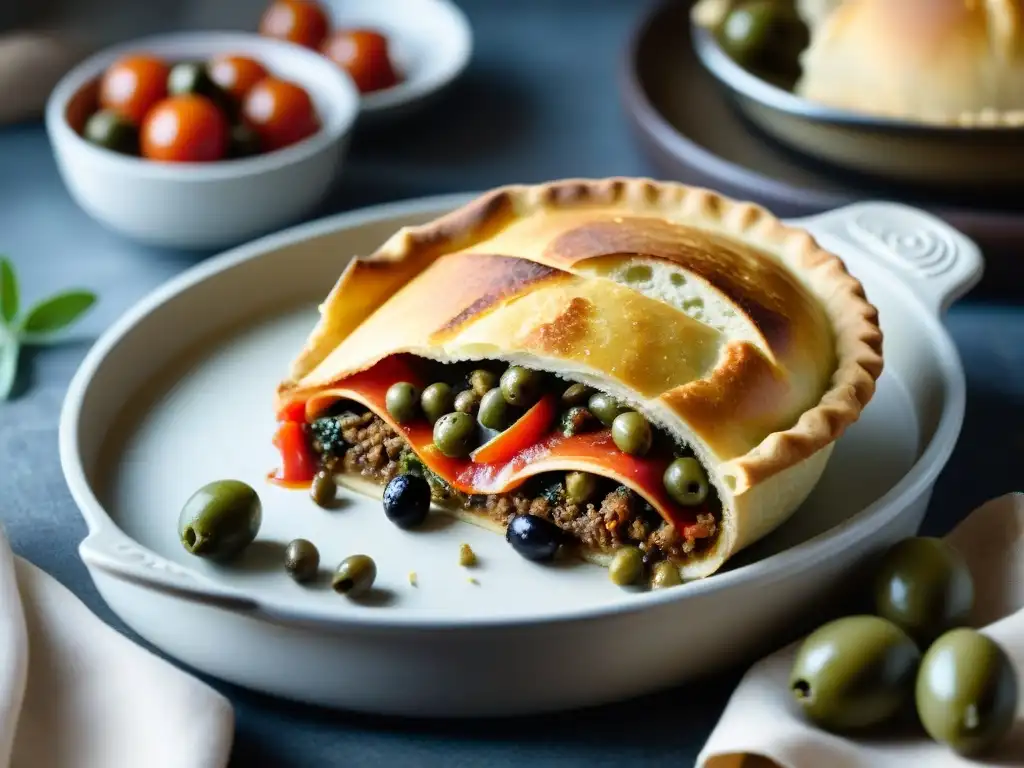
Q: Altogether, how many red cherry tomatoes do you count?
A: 6